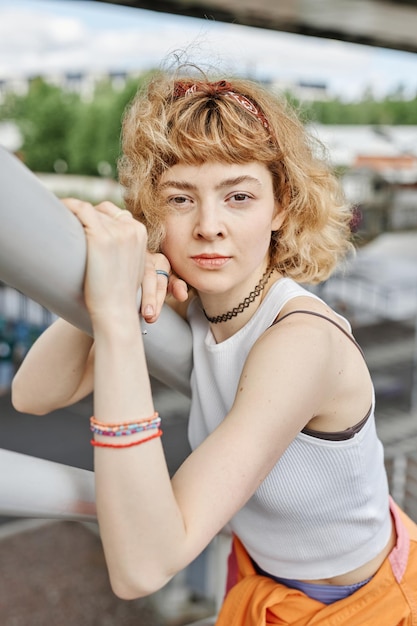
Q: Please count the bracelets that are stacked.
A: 4